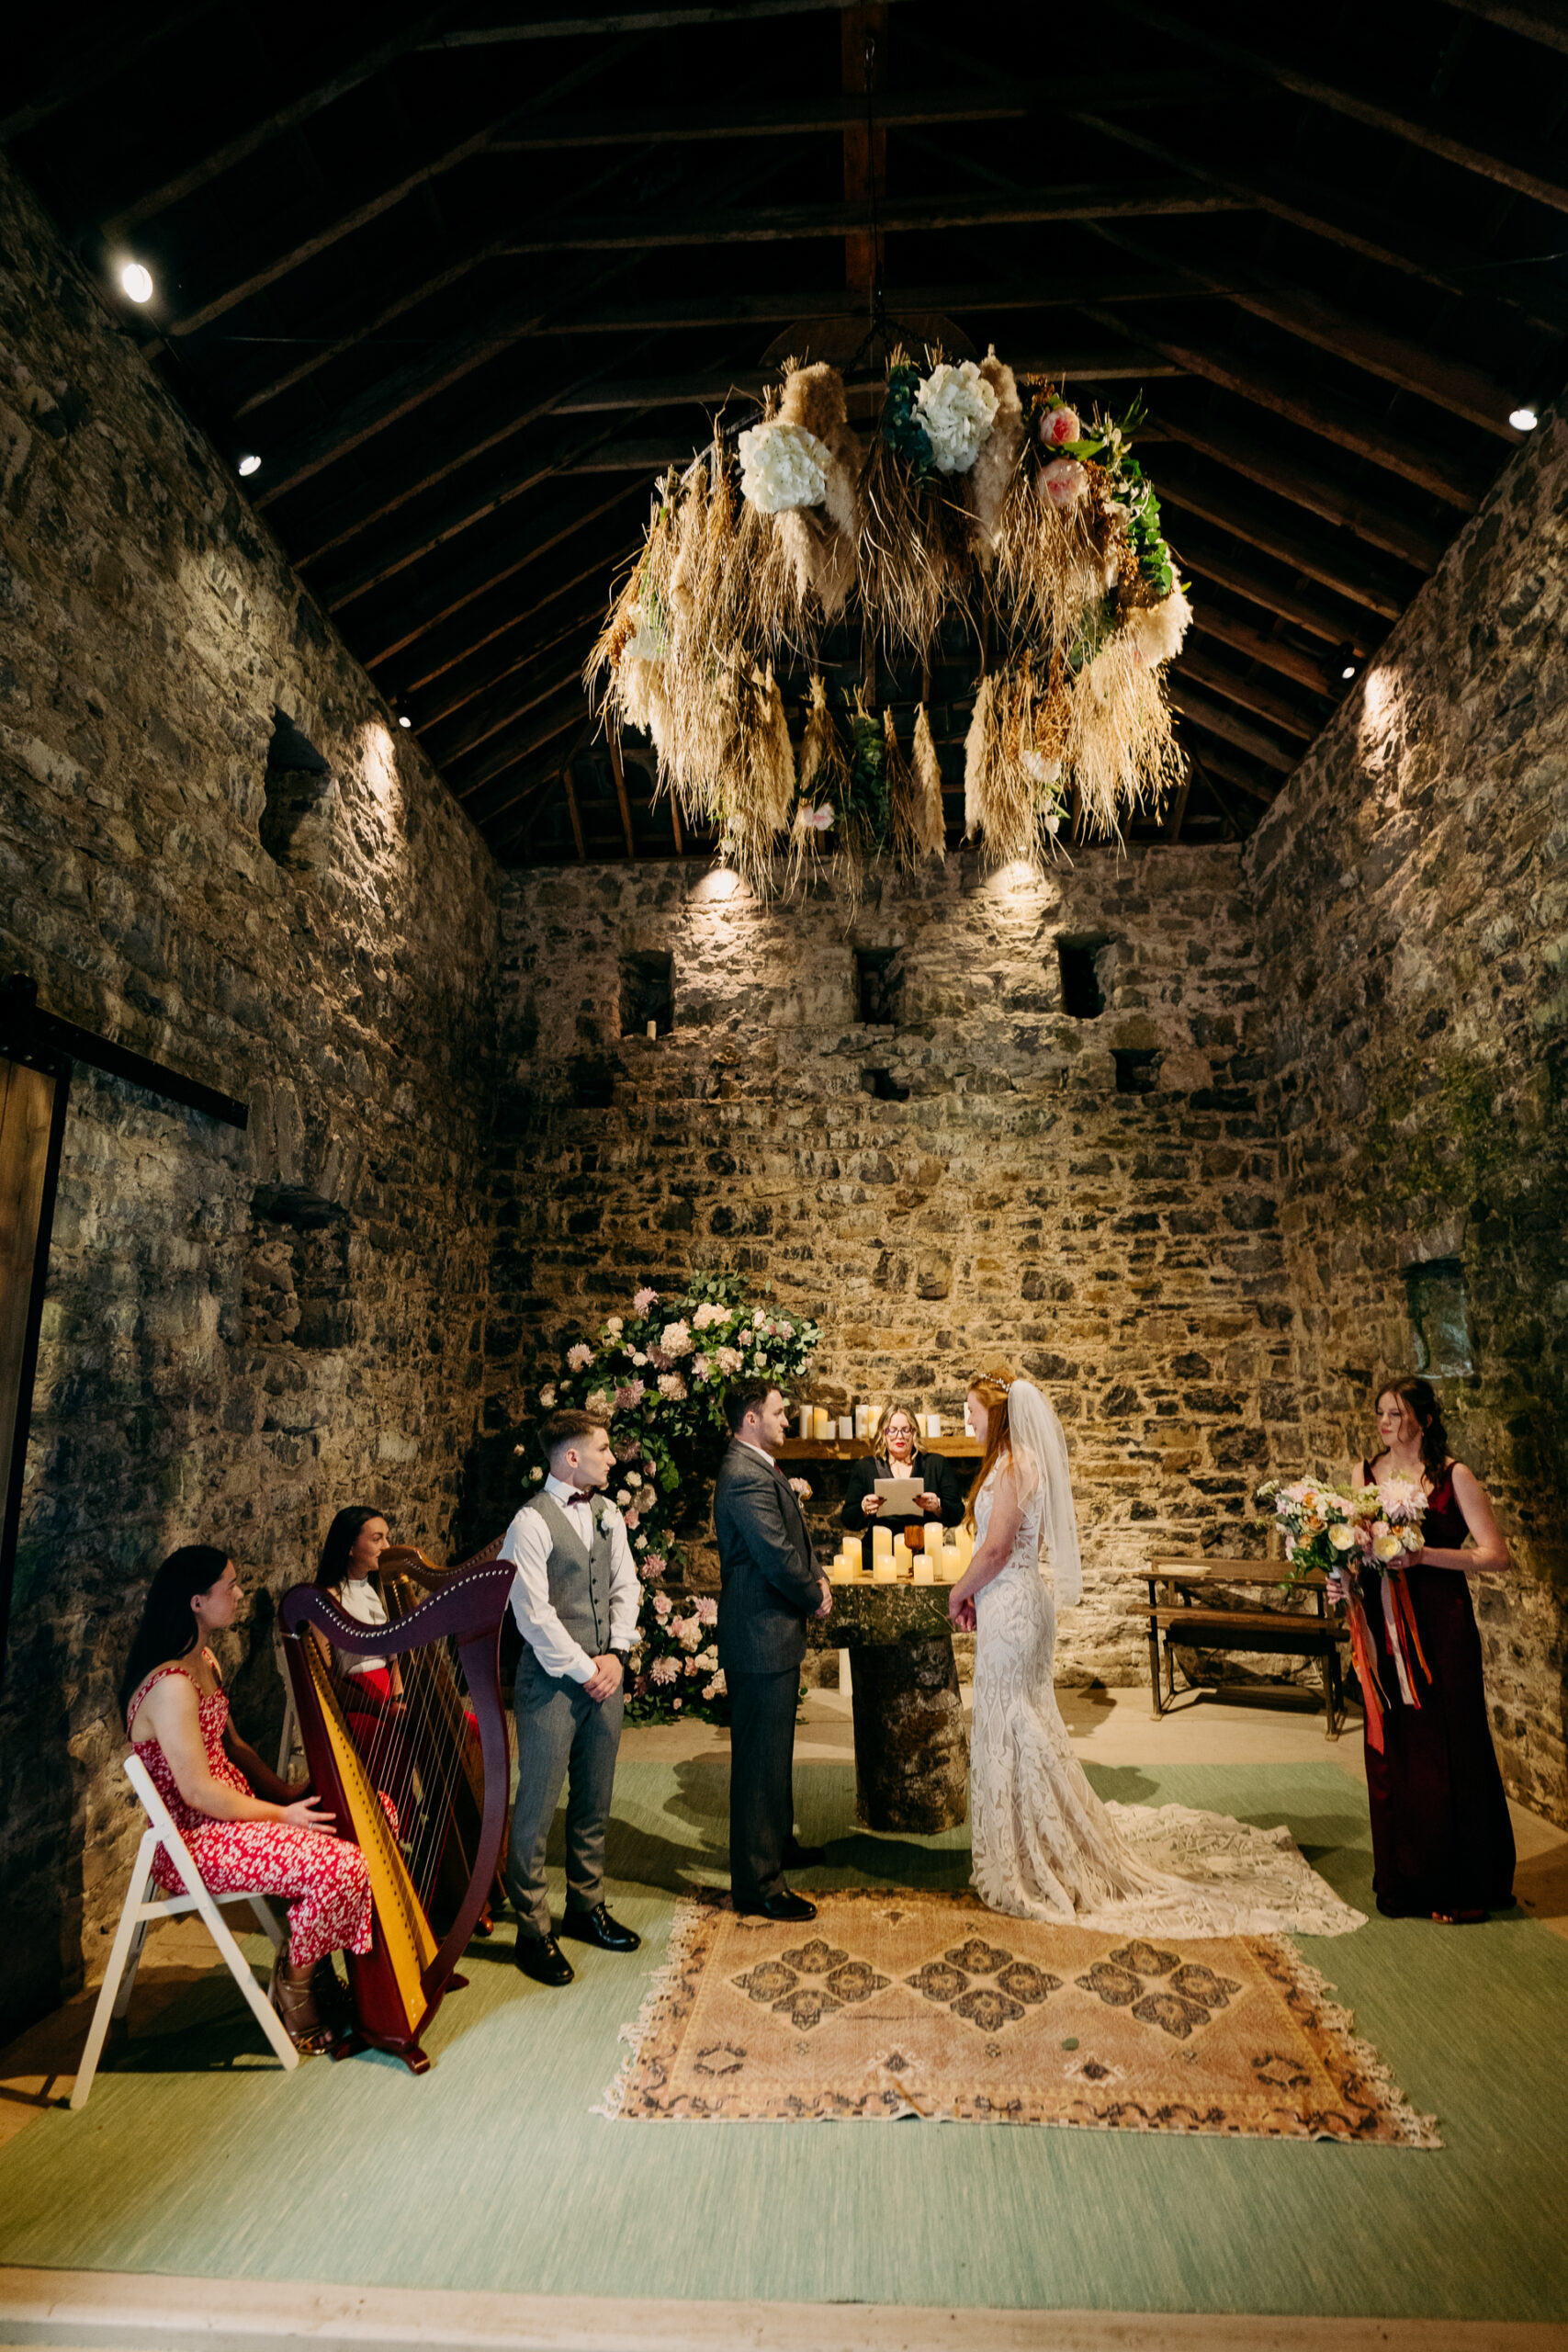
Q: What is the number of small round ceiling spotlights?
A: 5